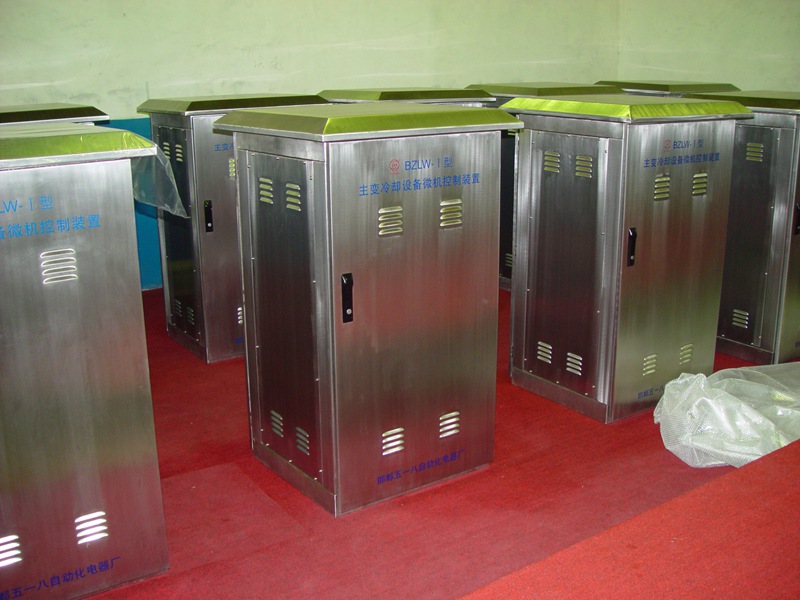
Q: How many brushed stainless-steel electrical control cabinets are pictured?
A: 9